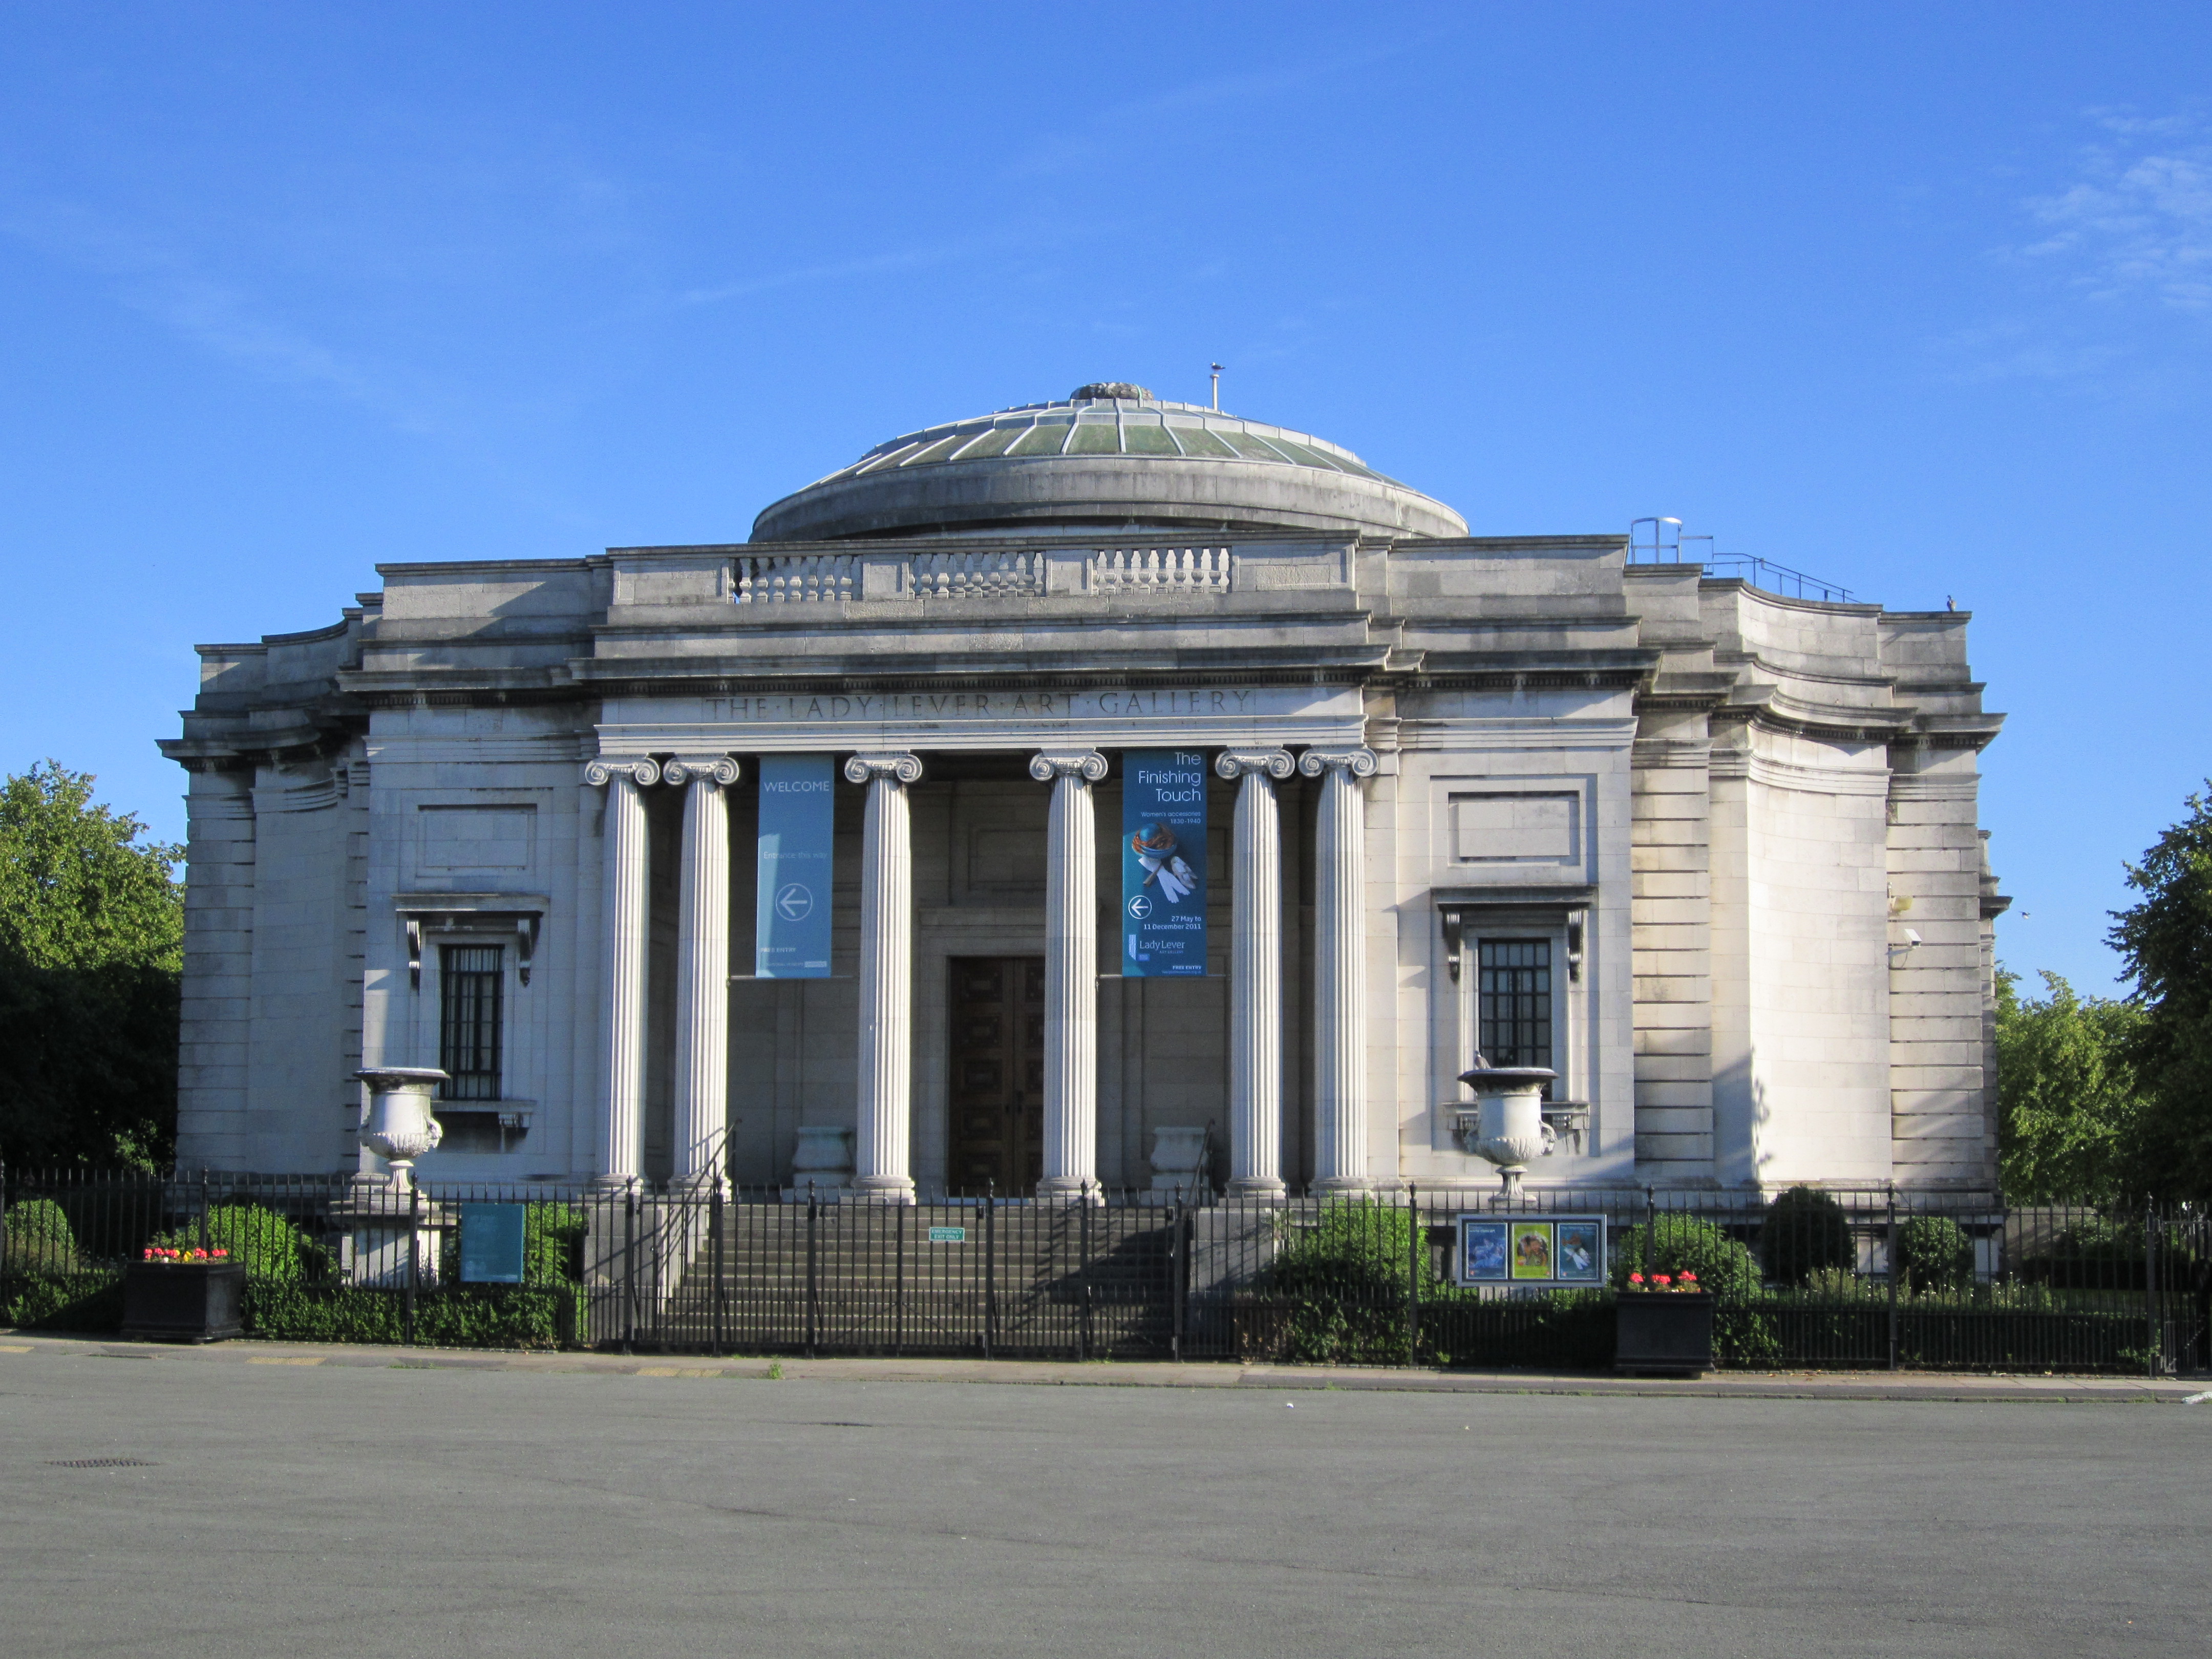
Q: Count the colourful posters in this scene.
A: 3